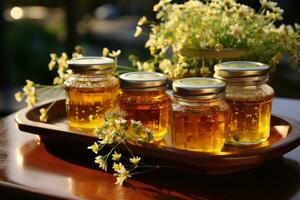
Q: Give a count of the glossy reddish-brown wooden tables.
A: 1